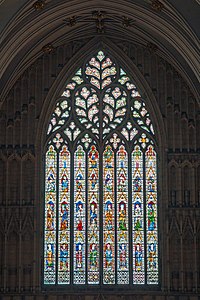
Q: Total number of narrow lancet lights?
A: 8